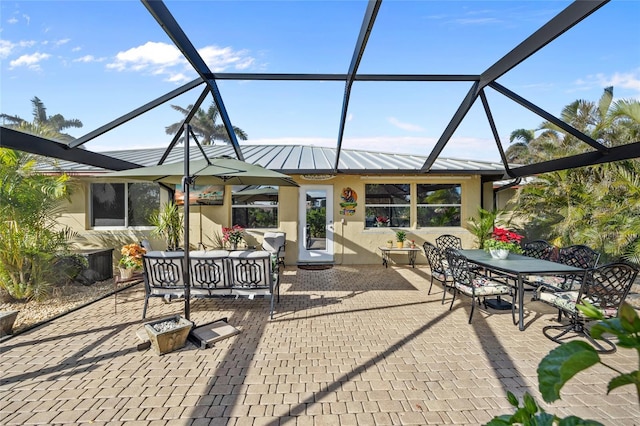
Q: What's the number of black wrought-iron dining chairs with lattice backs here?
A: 6